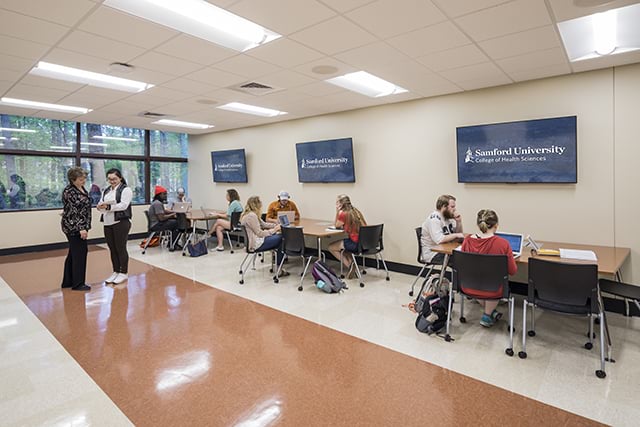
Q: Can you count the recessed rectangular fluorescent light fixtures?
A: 7